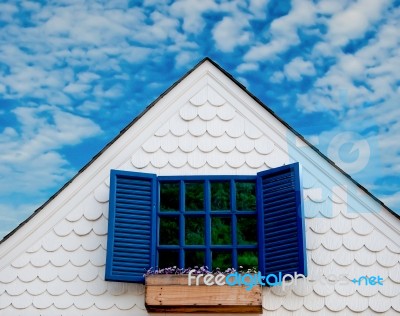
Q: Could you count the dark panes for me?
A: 12